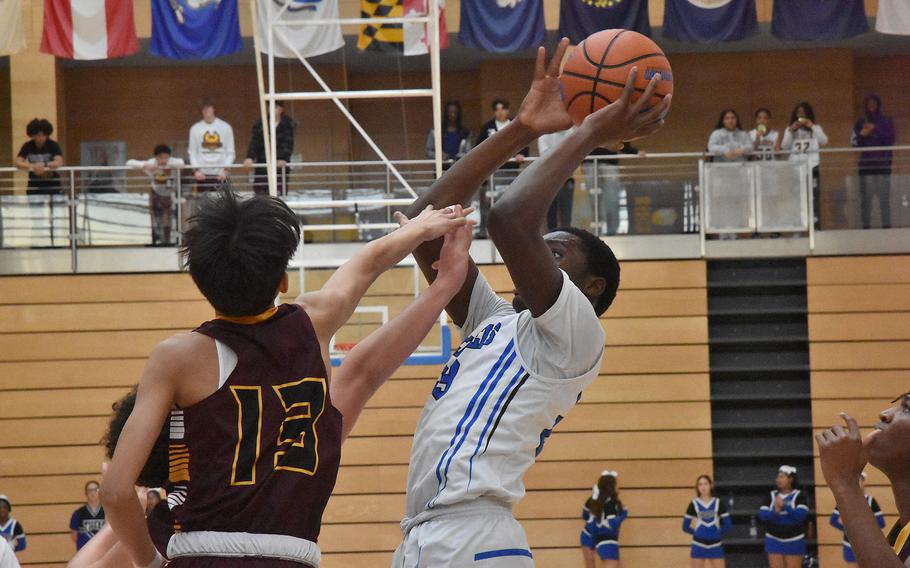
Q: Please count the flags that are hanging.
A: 10